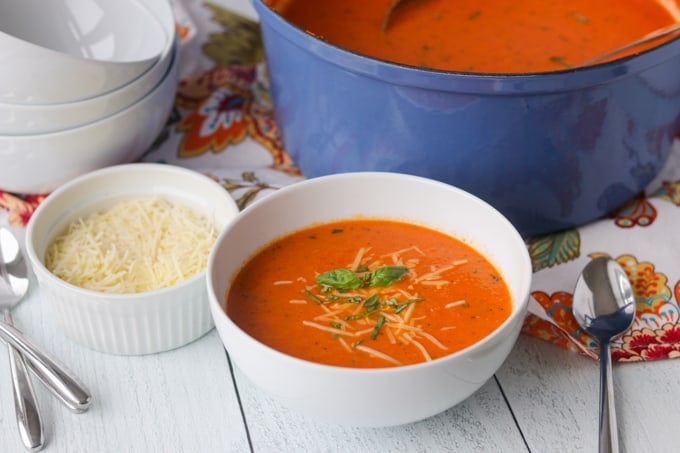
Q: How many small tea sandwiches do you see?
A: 0